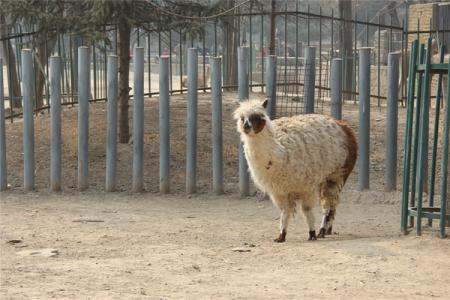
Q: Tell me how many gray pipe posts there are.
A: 15